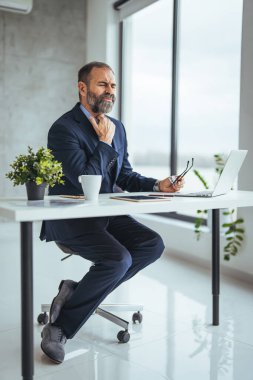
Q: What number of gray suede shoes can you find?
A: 2